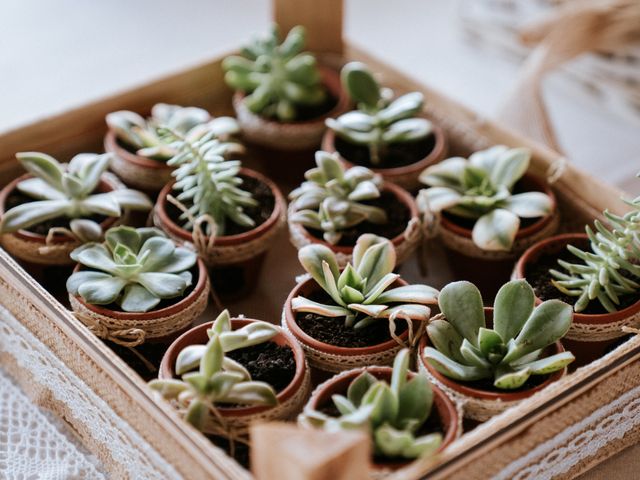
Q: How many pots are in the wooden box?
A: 13